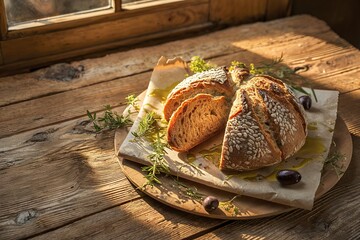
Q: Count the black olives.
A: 3